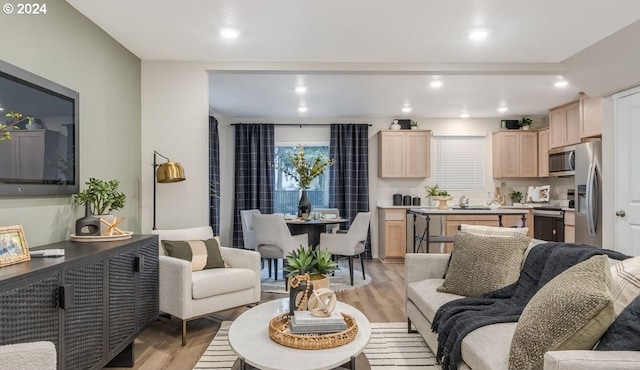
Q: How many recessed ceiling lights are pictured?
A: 9